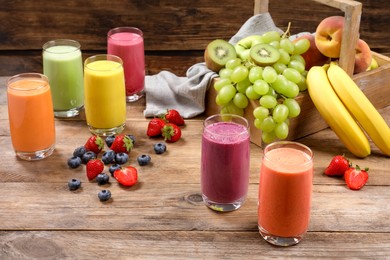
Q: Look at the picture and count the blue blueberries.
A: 13